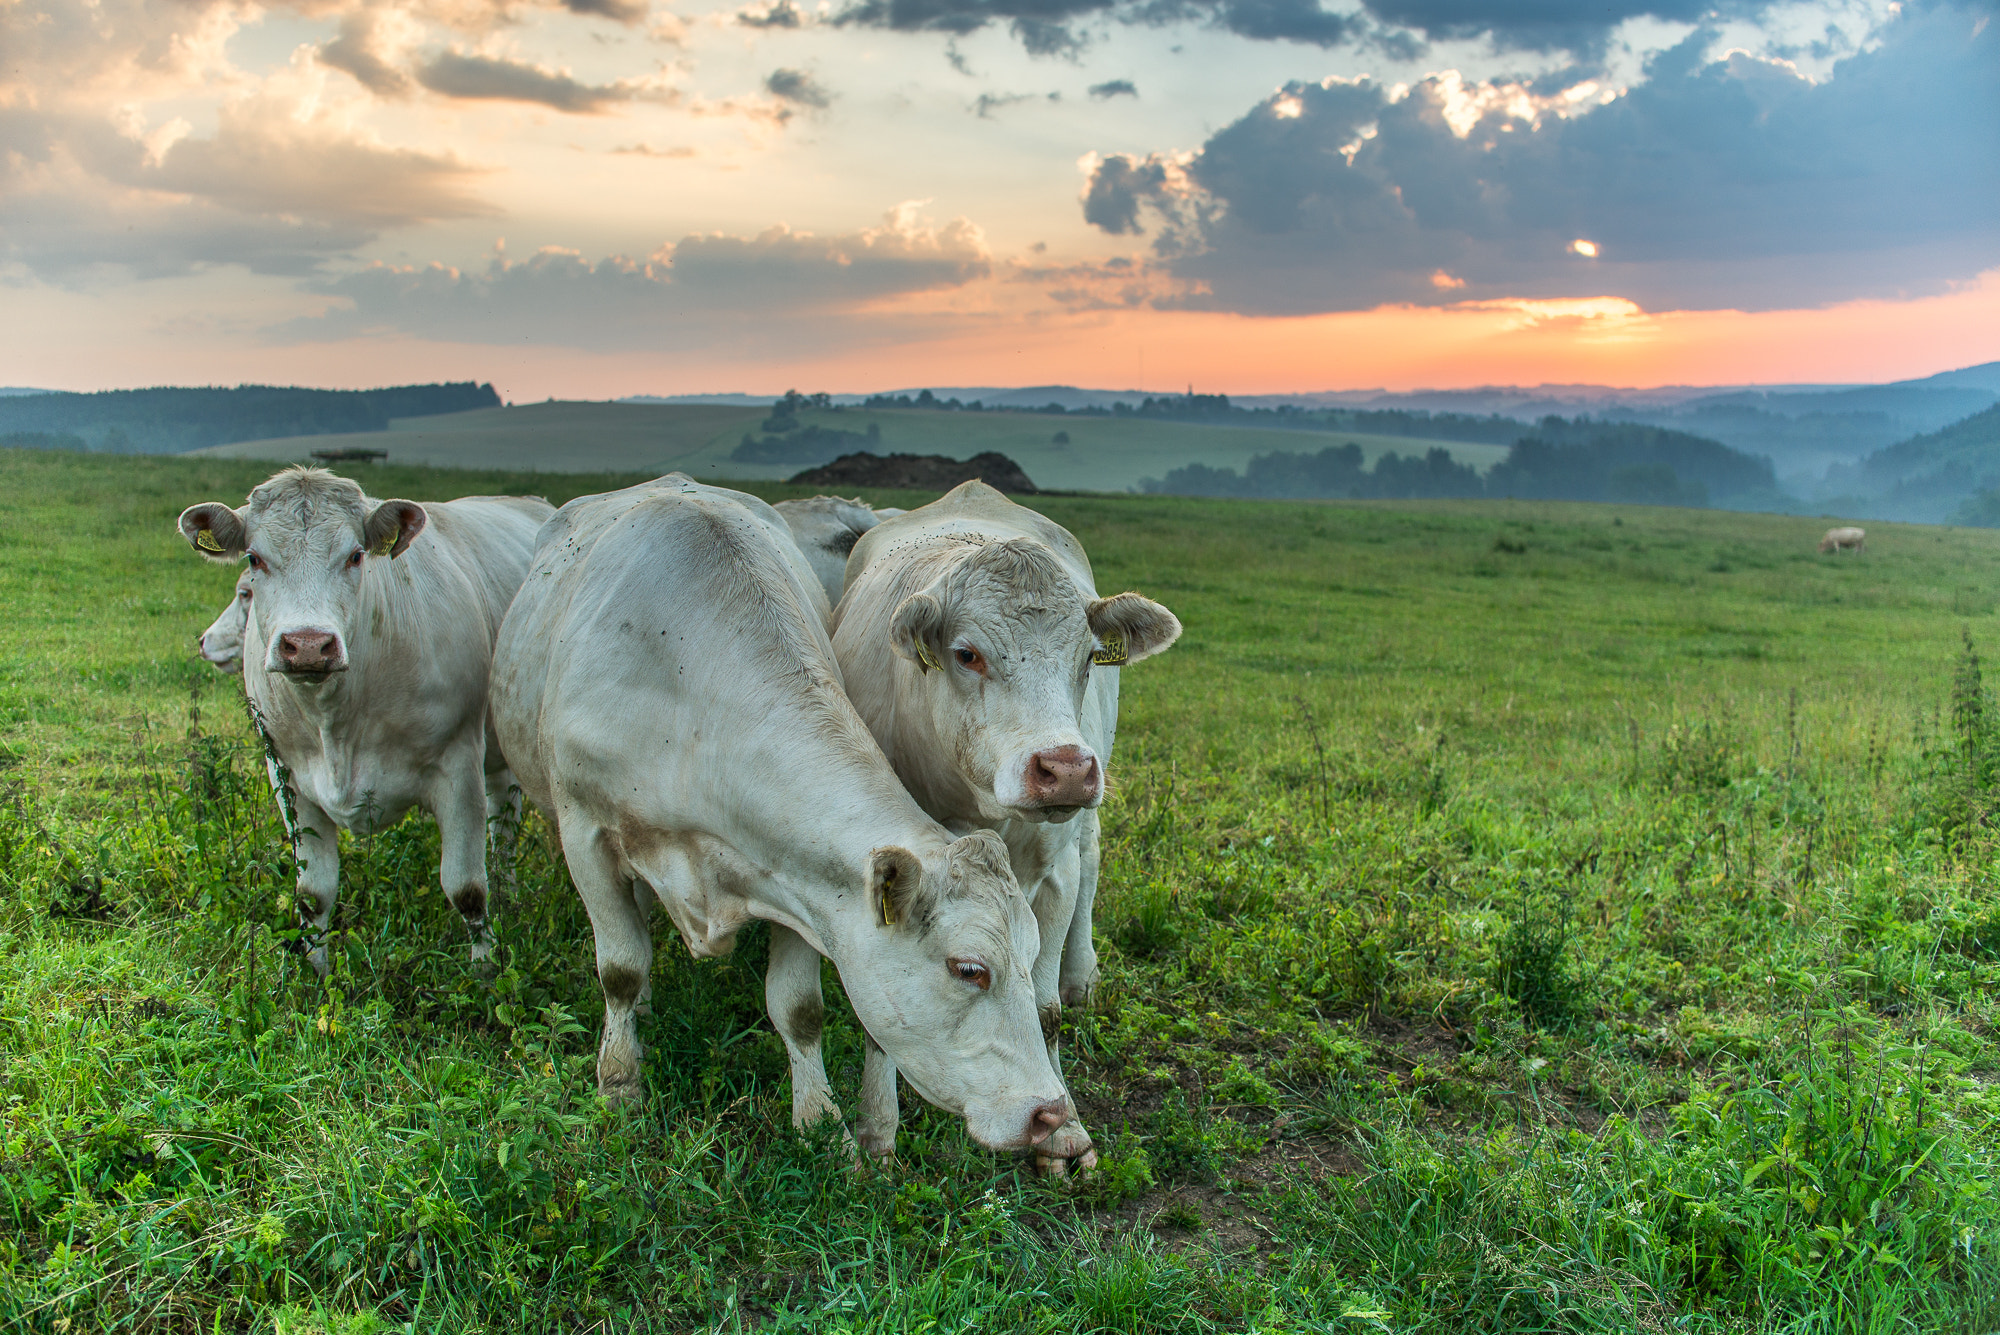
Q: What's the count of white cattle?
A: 6